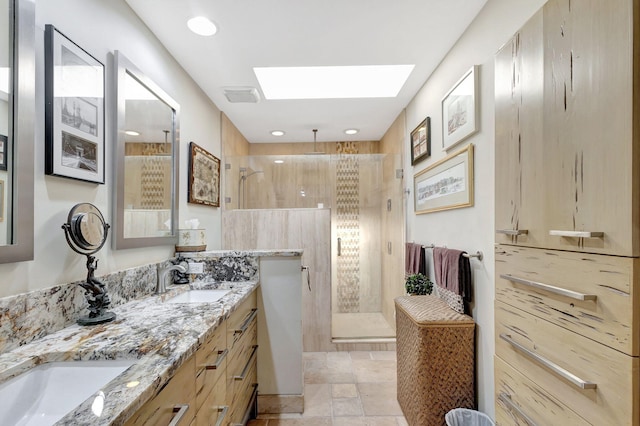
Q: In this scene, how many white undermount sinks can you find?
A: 2